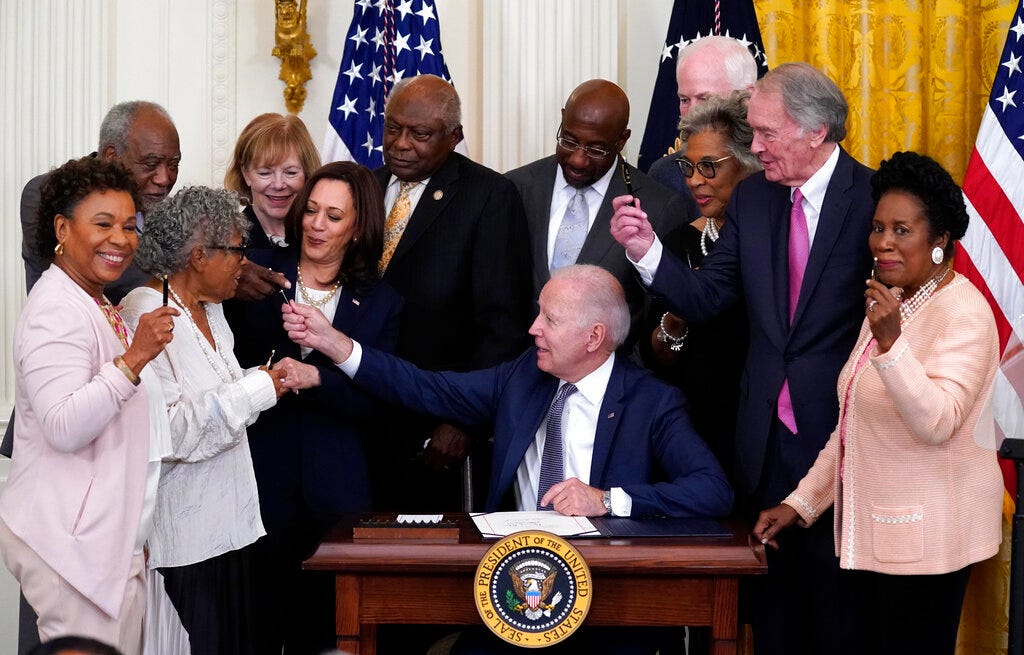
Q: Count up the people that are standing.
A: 11